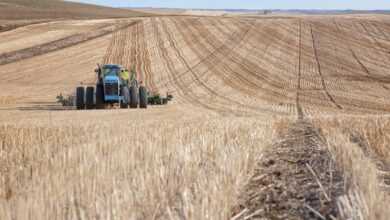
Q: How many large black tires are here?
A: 6